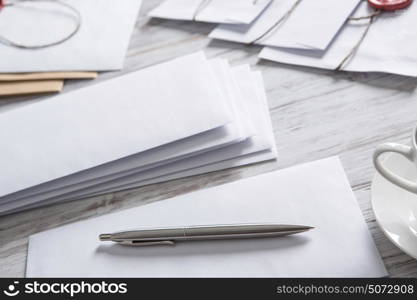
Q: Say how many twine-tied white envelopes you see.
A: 3